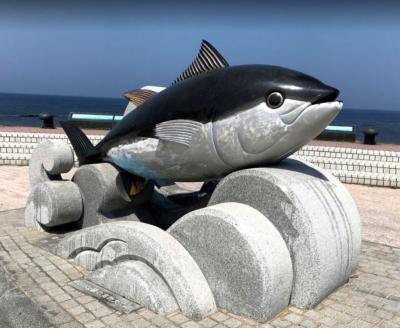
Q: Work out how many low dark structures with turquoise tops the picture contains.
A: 2